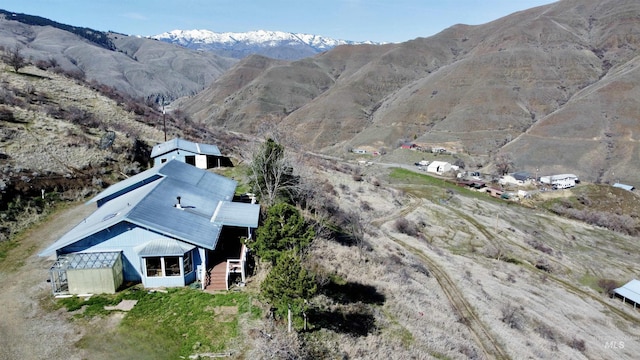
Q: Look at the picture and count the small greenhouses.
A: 1